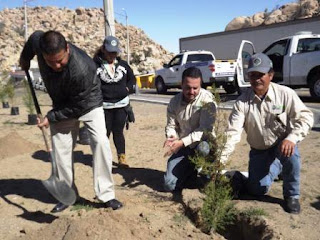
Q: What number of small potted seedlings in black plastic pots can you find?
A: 3